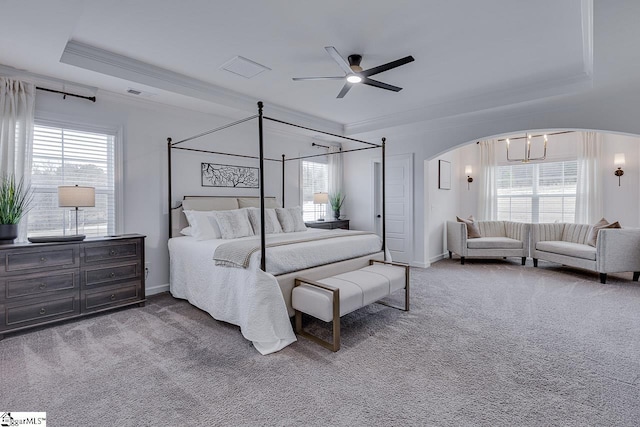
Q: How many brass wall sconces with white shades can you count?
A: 2